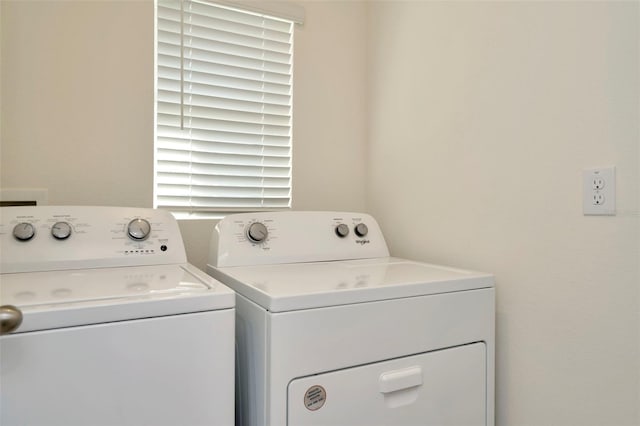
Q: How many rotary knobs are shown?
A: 6